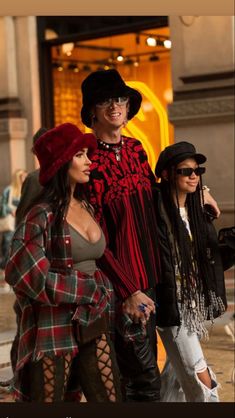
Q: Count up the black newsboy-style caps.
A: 1